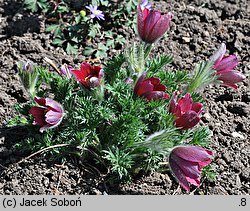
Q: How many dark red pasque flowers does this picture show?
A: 7